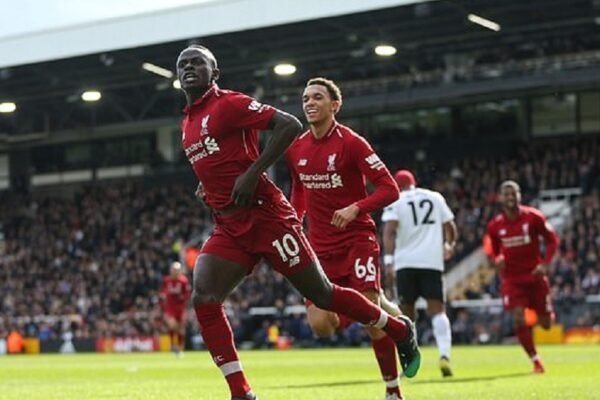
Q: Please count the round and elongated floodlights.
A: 7